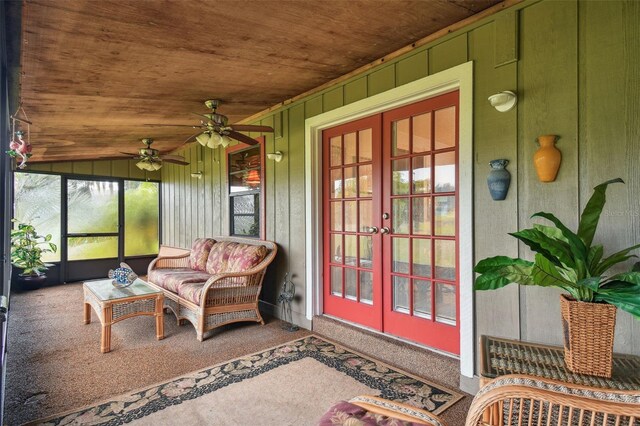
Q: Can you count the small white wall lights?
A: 3